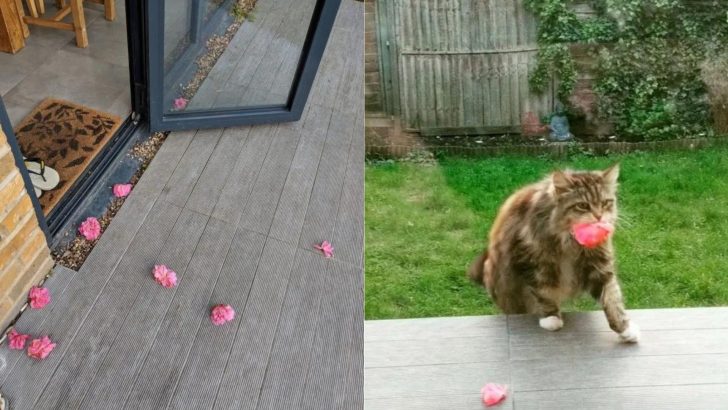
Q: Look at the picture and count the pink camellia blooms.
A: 11